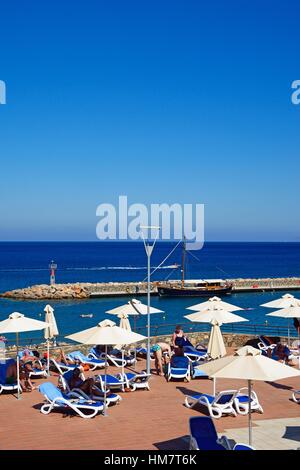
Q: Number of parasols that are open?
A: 8